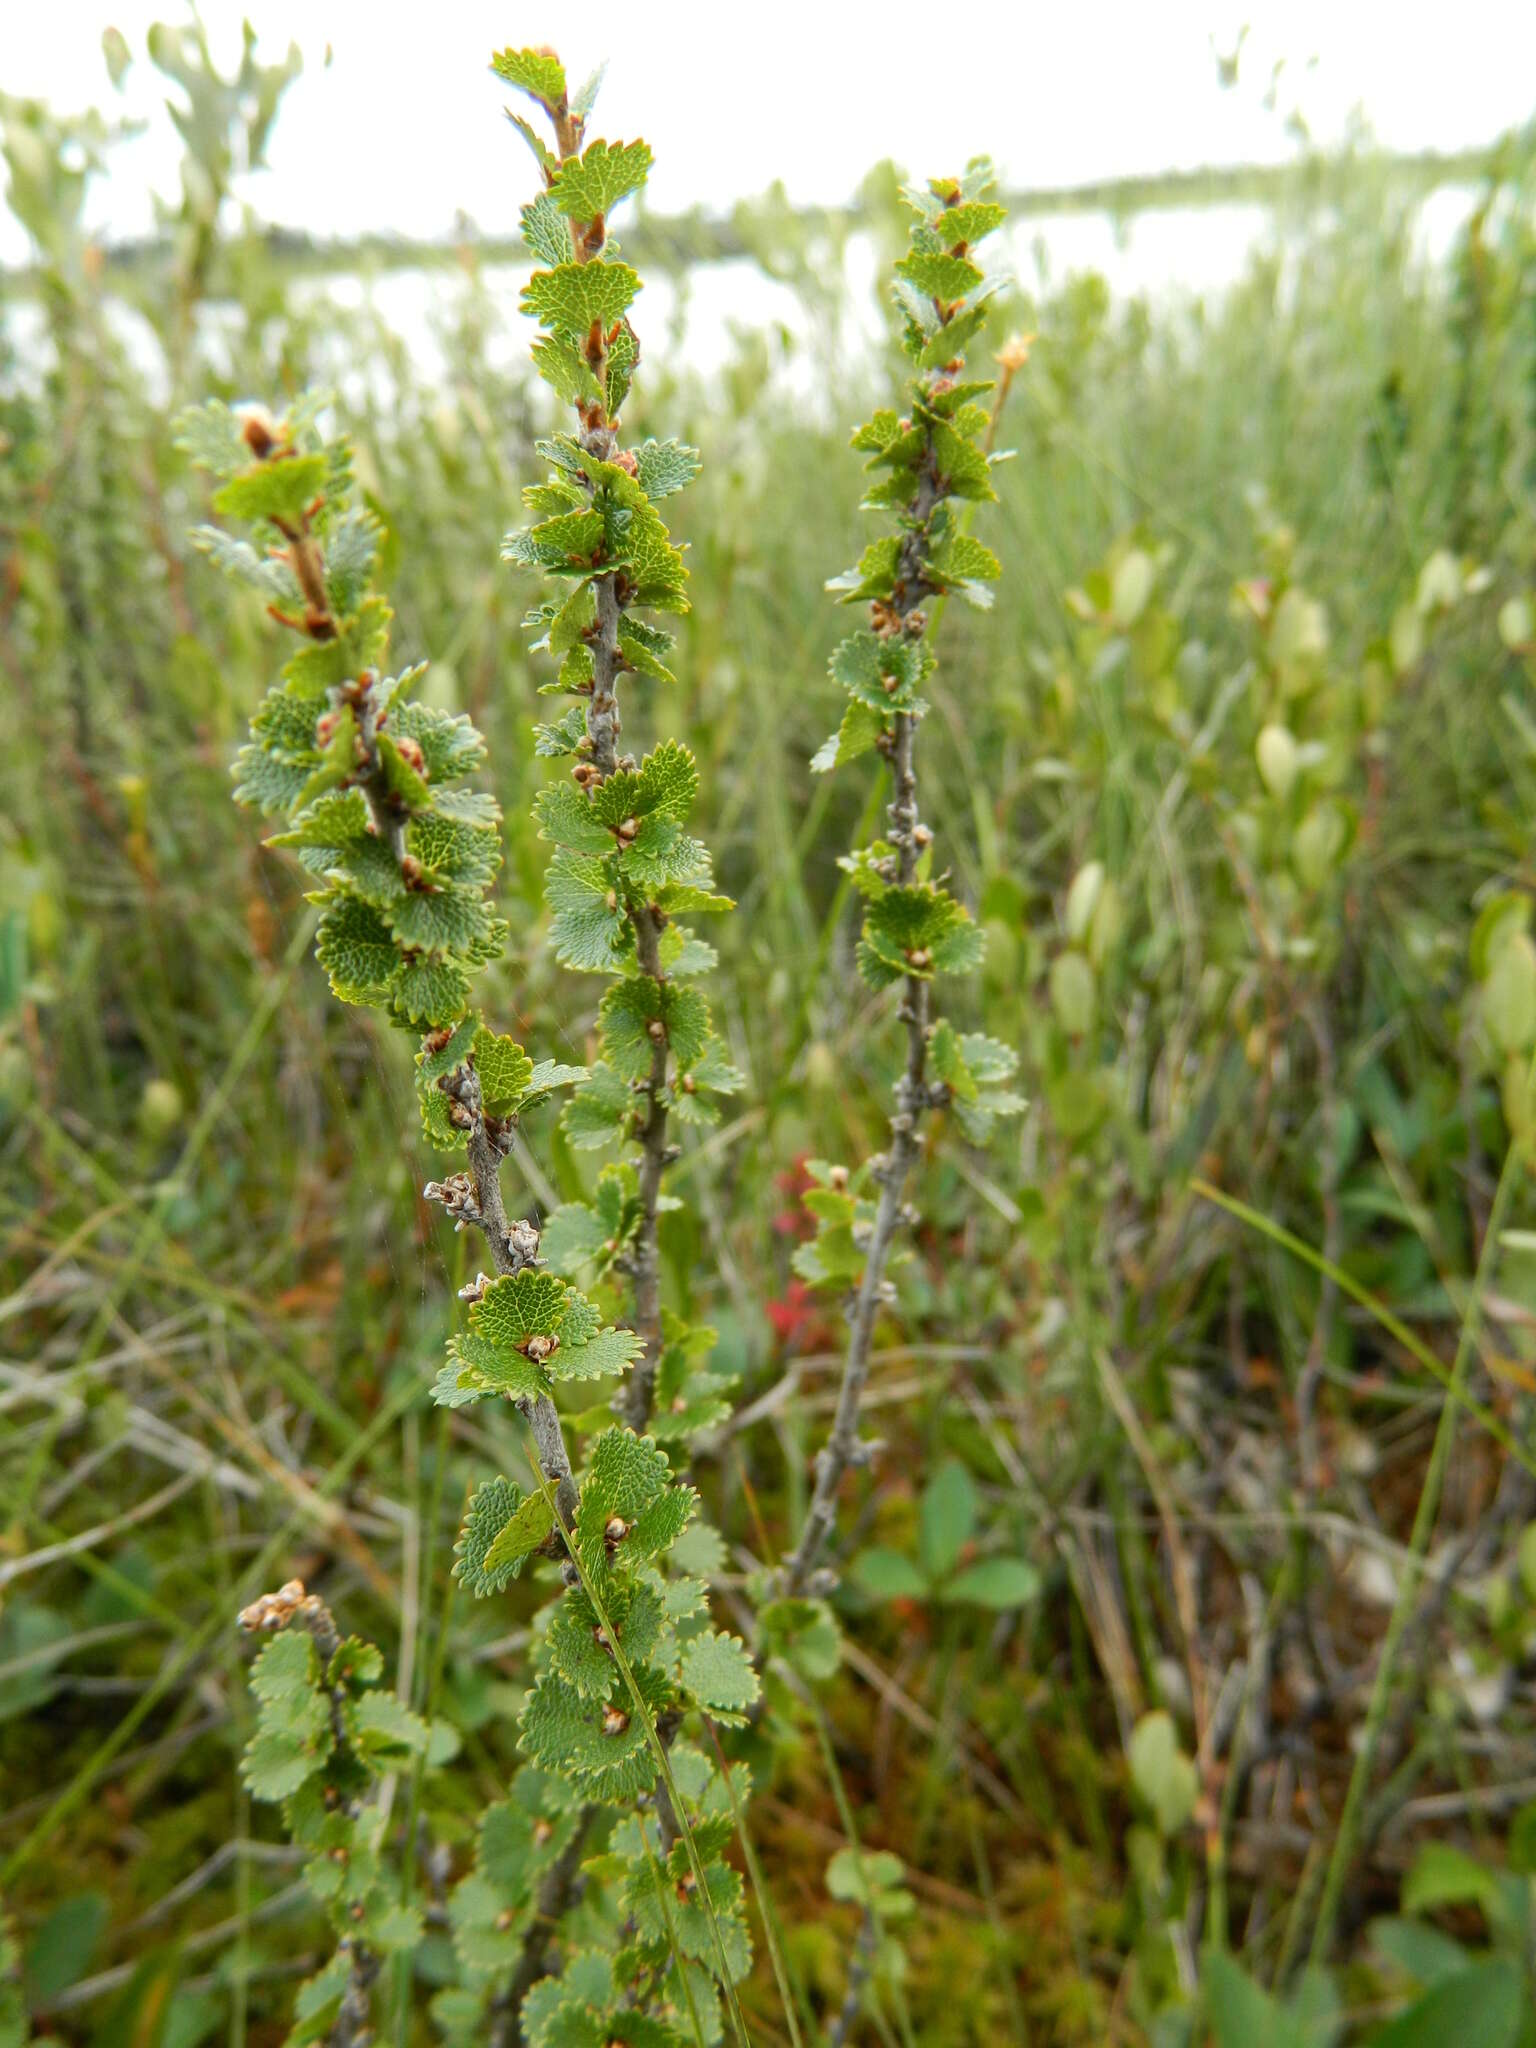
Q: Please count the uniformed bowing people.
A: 0